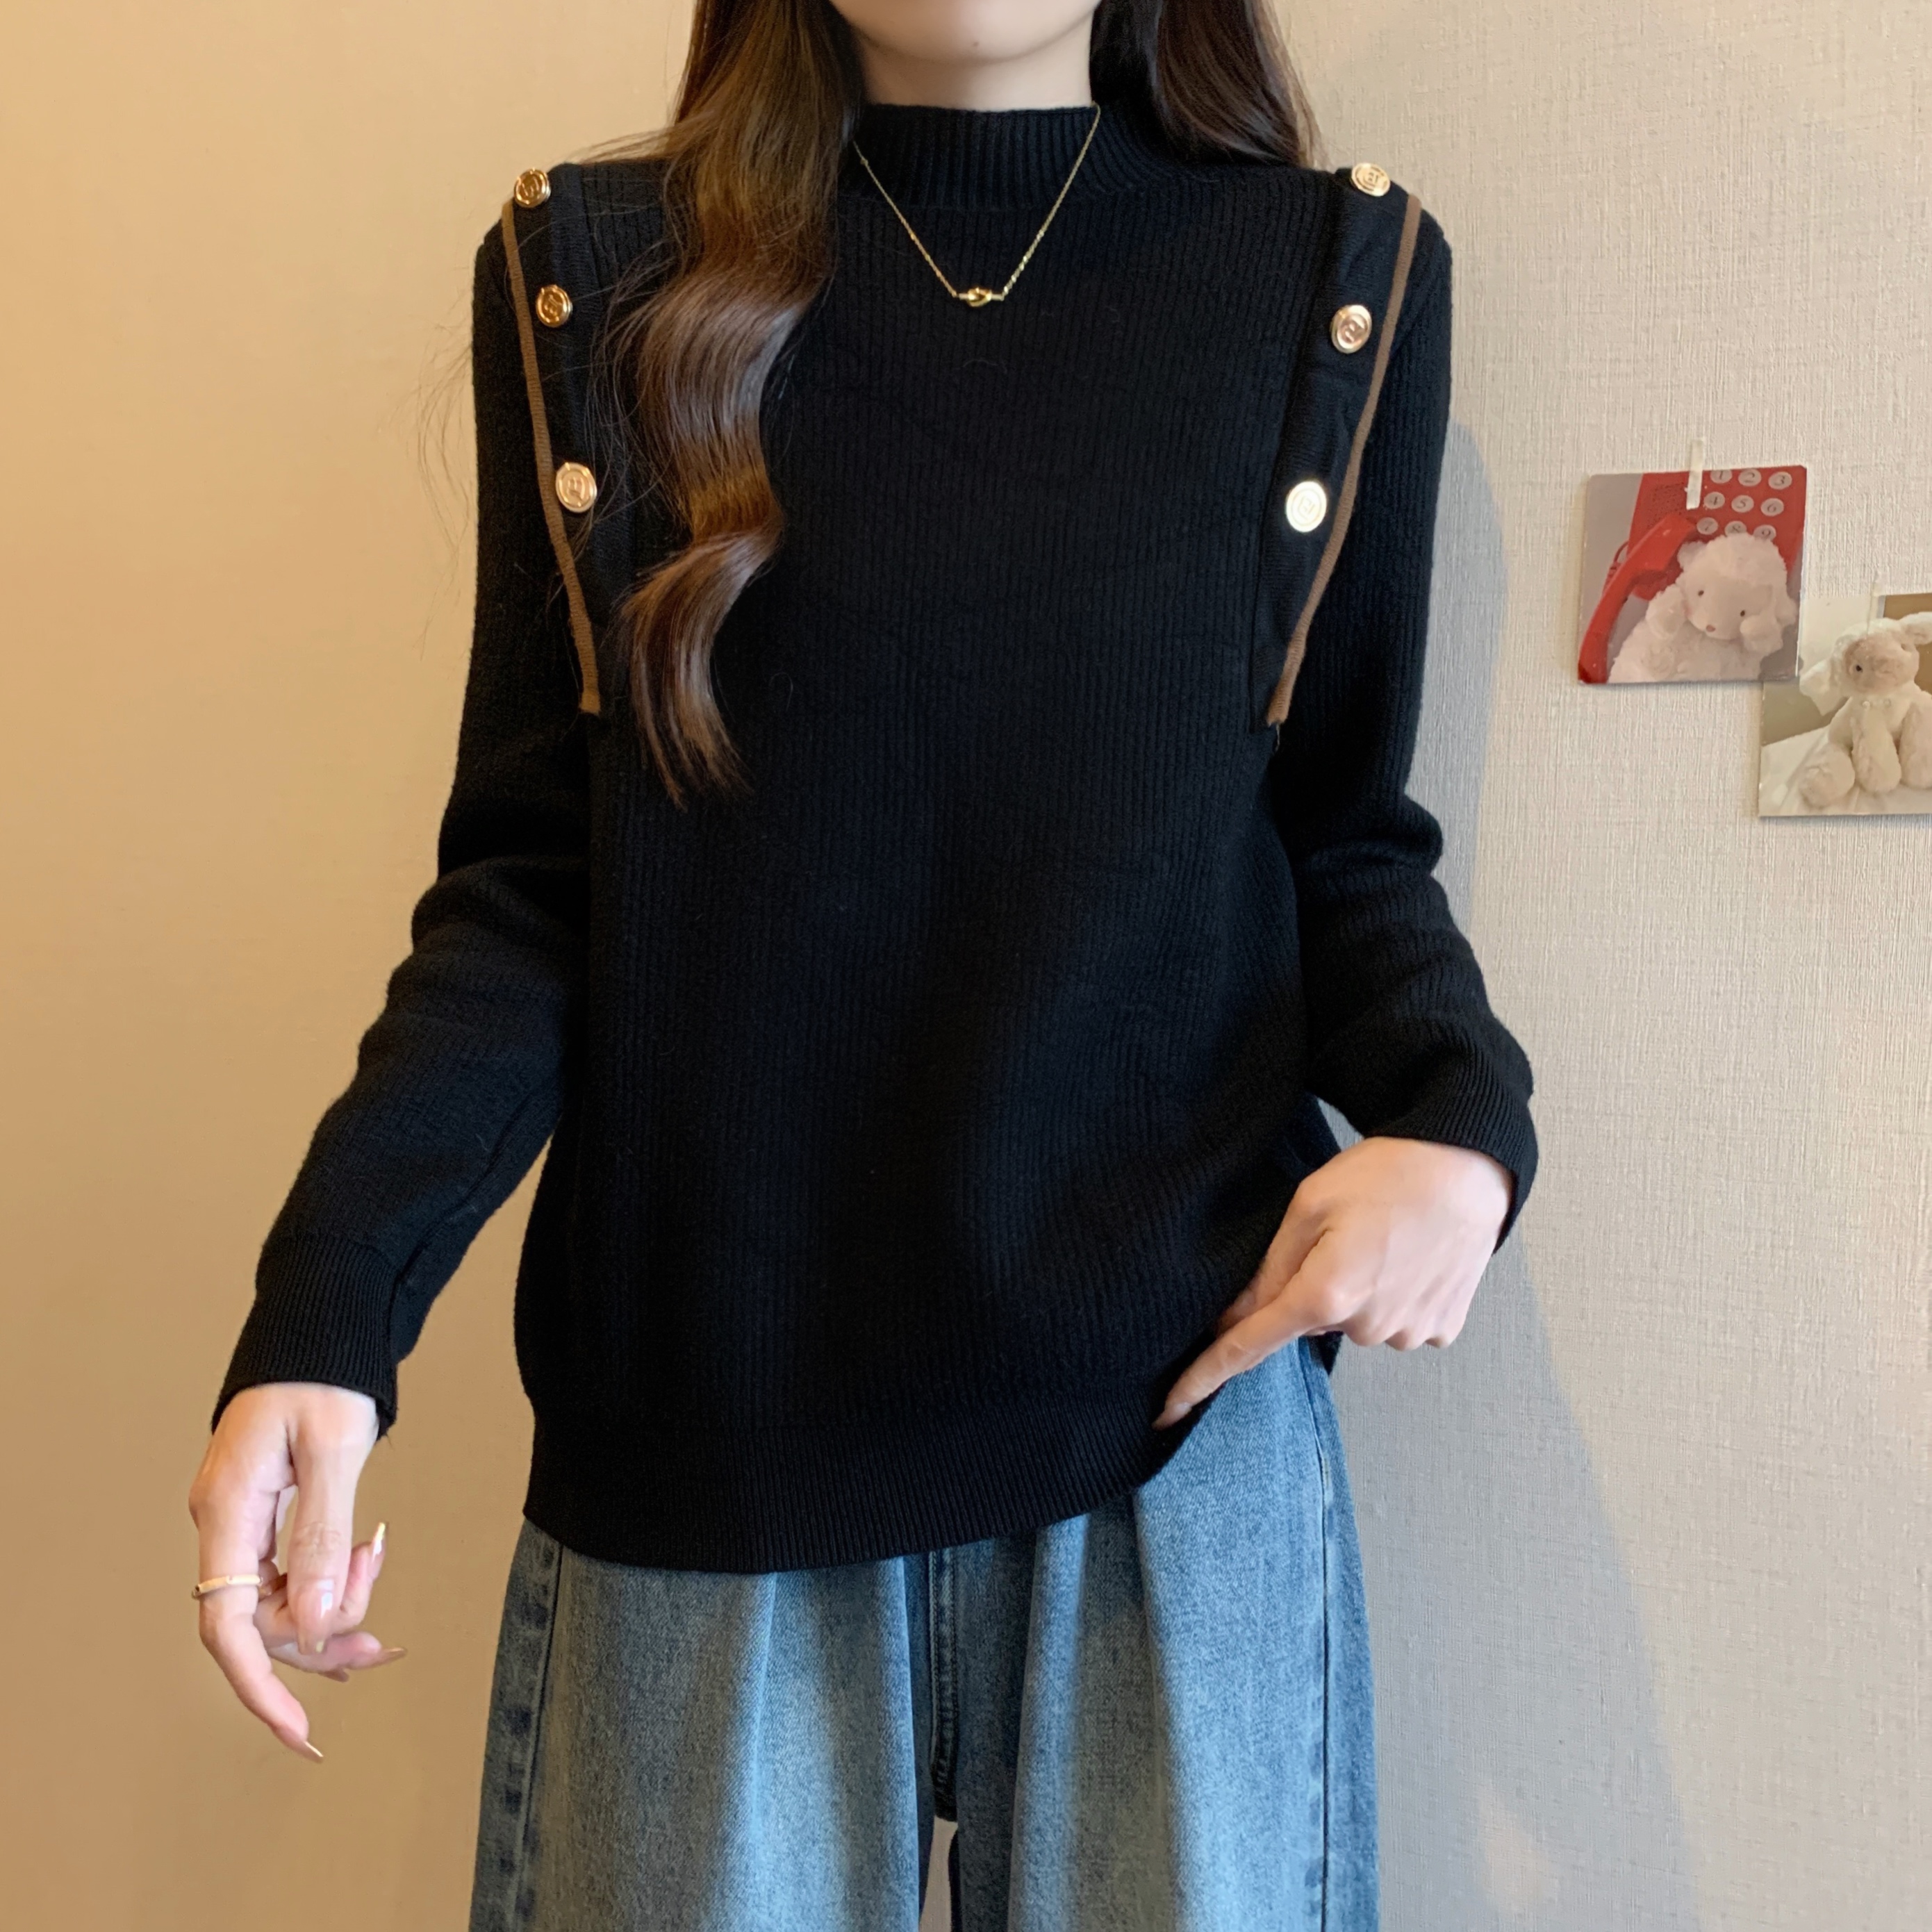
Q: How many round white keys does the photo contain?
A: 9